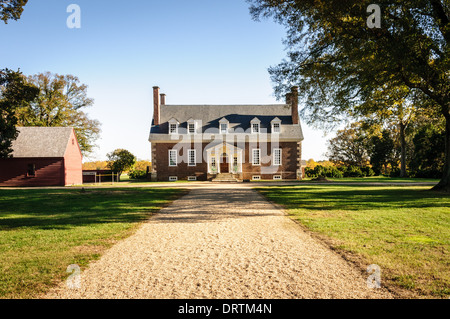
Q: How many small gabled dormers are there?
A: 5